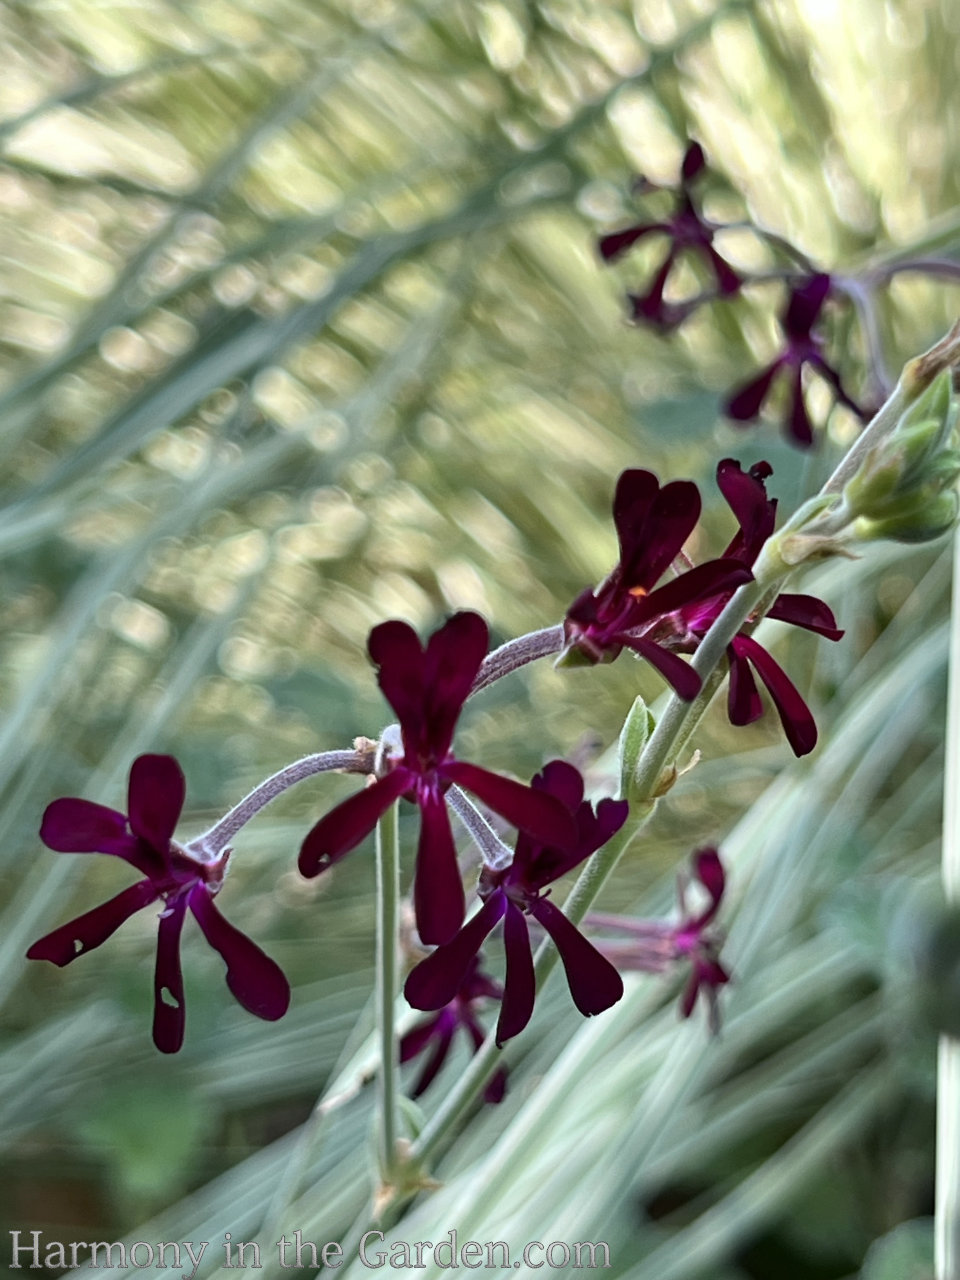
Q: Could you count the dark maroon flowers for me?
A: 9